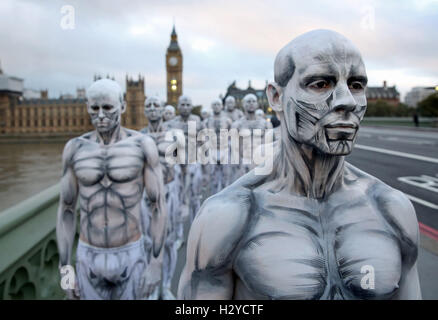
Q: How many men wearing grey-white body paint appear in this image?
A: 10